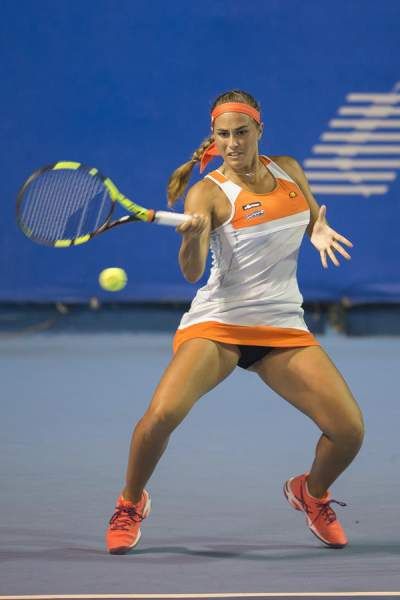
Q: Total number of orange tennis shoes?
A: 2